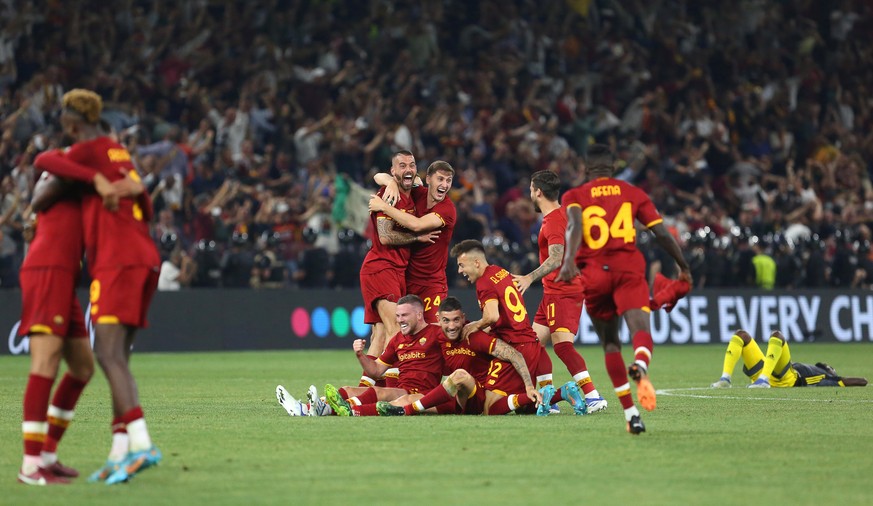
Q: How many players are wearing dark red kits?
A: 9